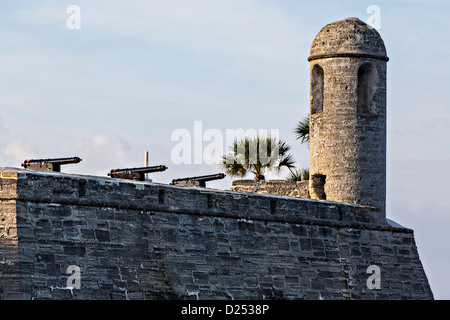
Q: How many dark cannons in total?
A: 3